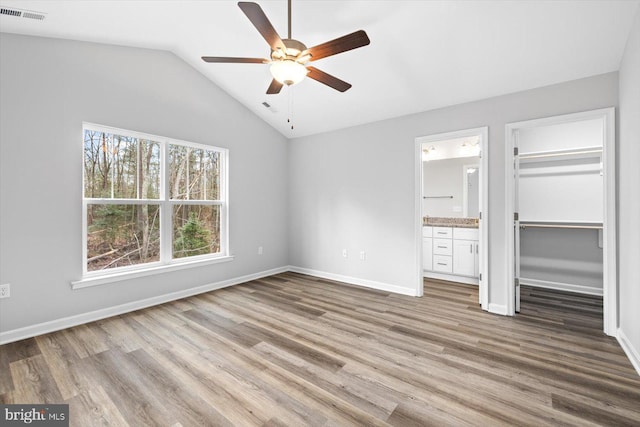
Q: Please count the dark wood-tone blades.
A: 5